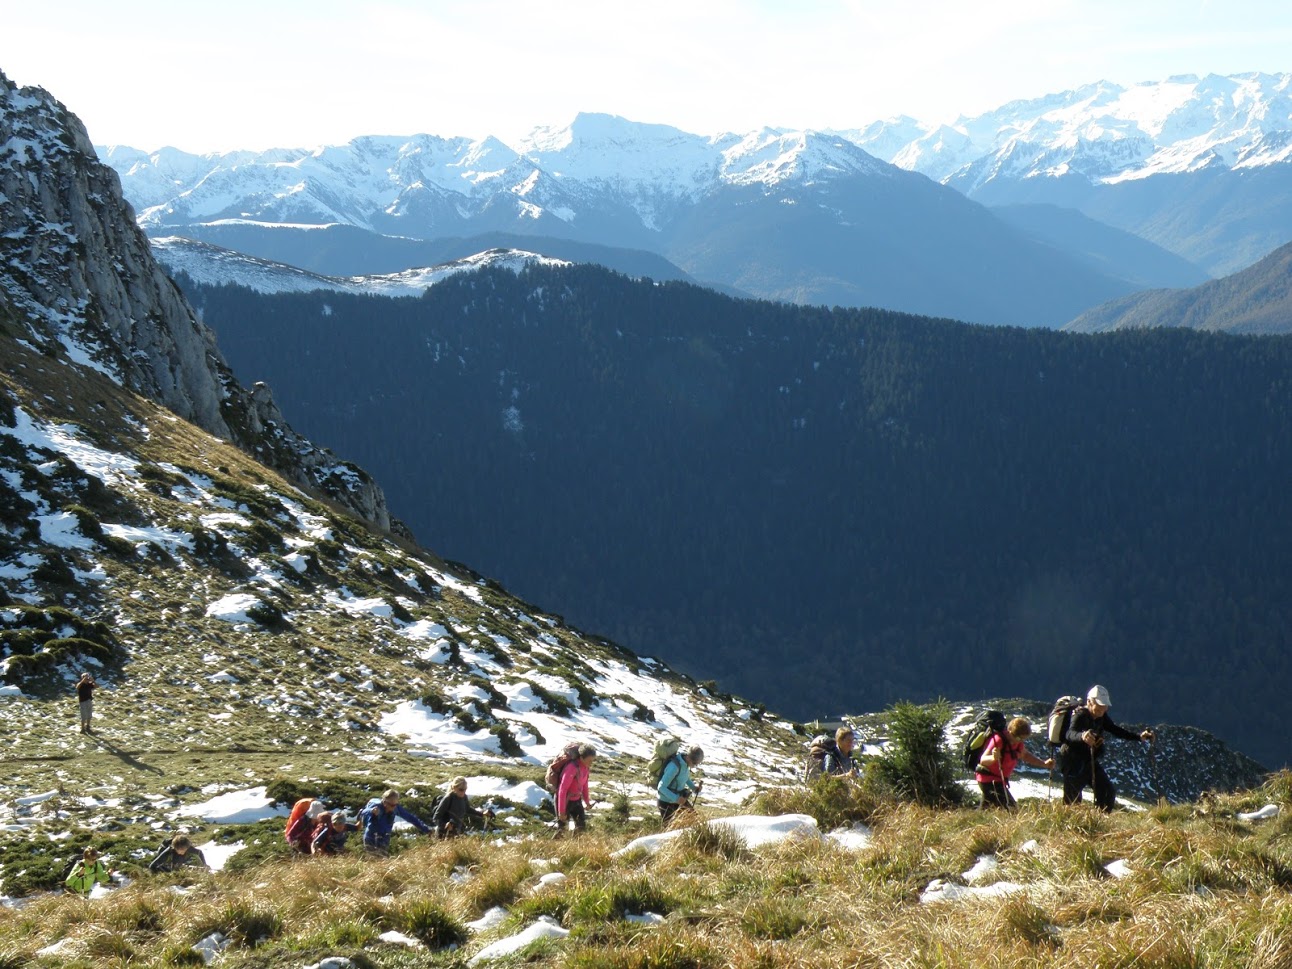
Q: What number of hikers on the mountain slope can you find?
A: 12